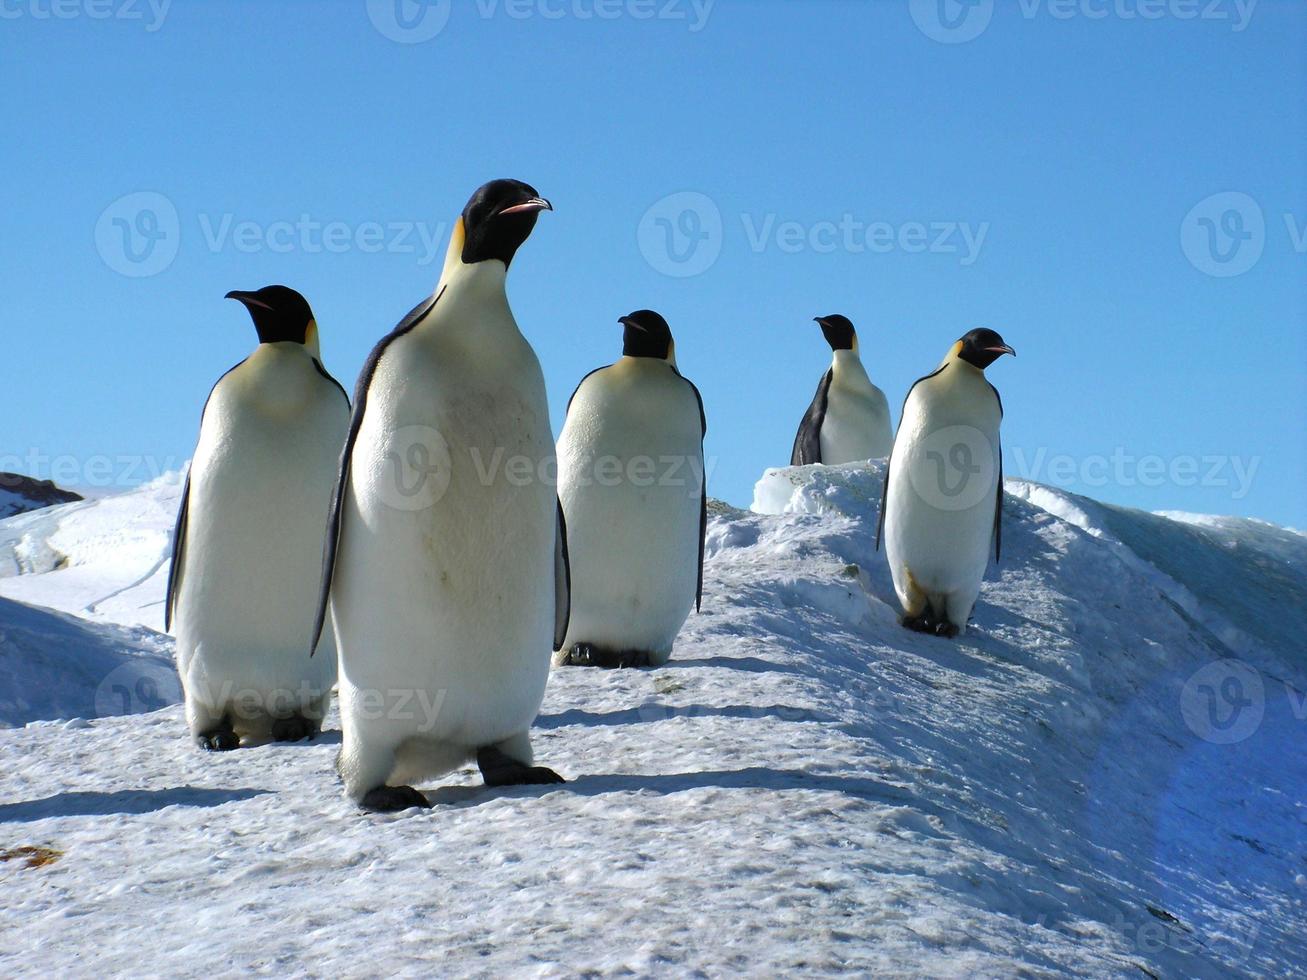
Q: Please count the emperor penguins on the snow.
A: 5